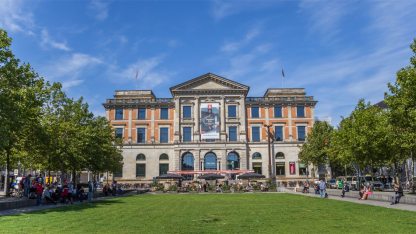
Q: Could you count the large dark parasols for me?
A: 3